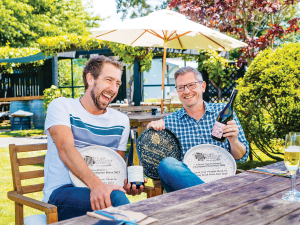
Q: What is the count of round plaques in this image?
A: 3